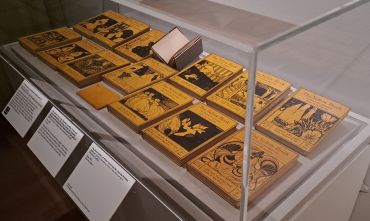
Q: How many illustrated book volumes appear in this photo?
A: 13